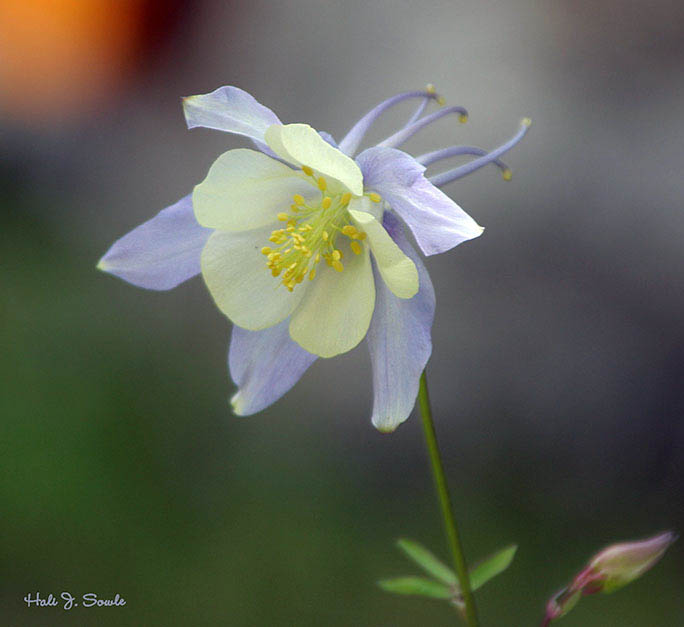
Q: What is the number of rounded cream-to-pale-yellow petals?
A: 5